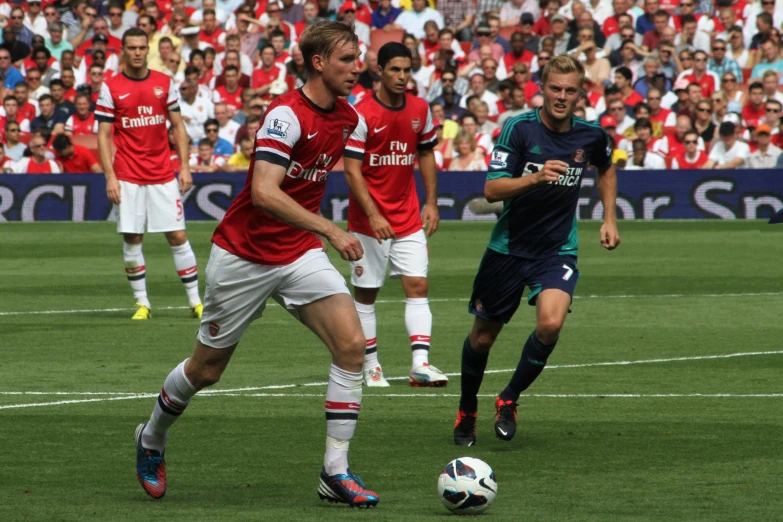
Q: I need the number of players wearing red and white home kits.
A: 3